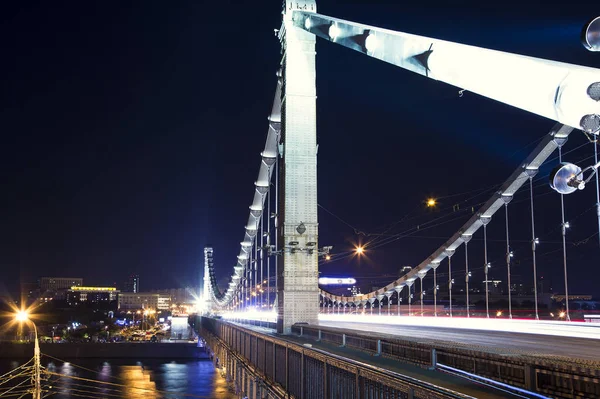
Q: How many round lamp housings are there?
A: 4